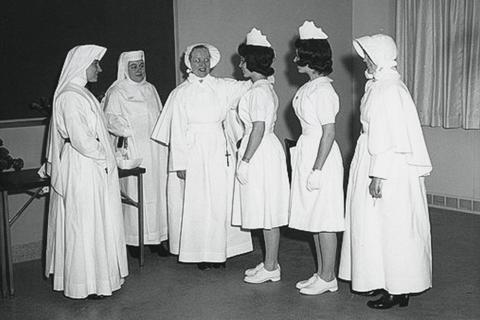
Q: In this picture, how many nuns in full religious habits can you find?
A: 4